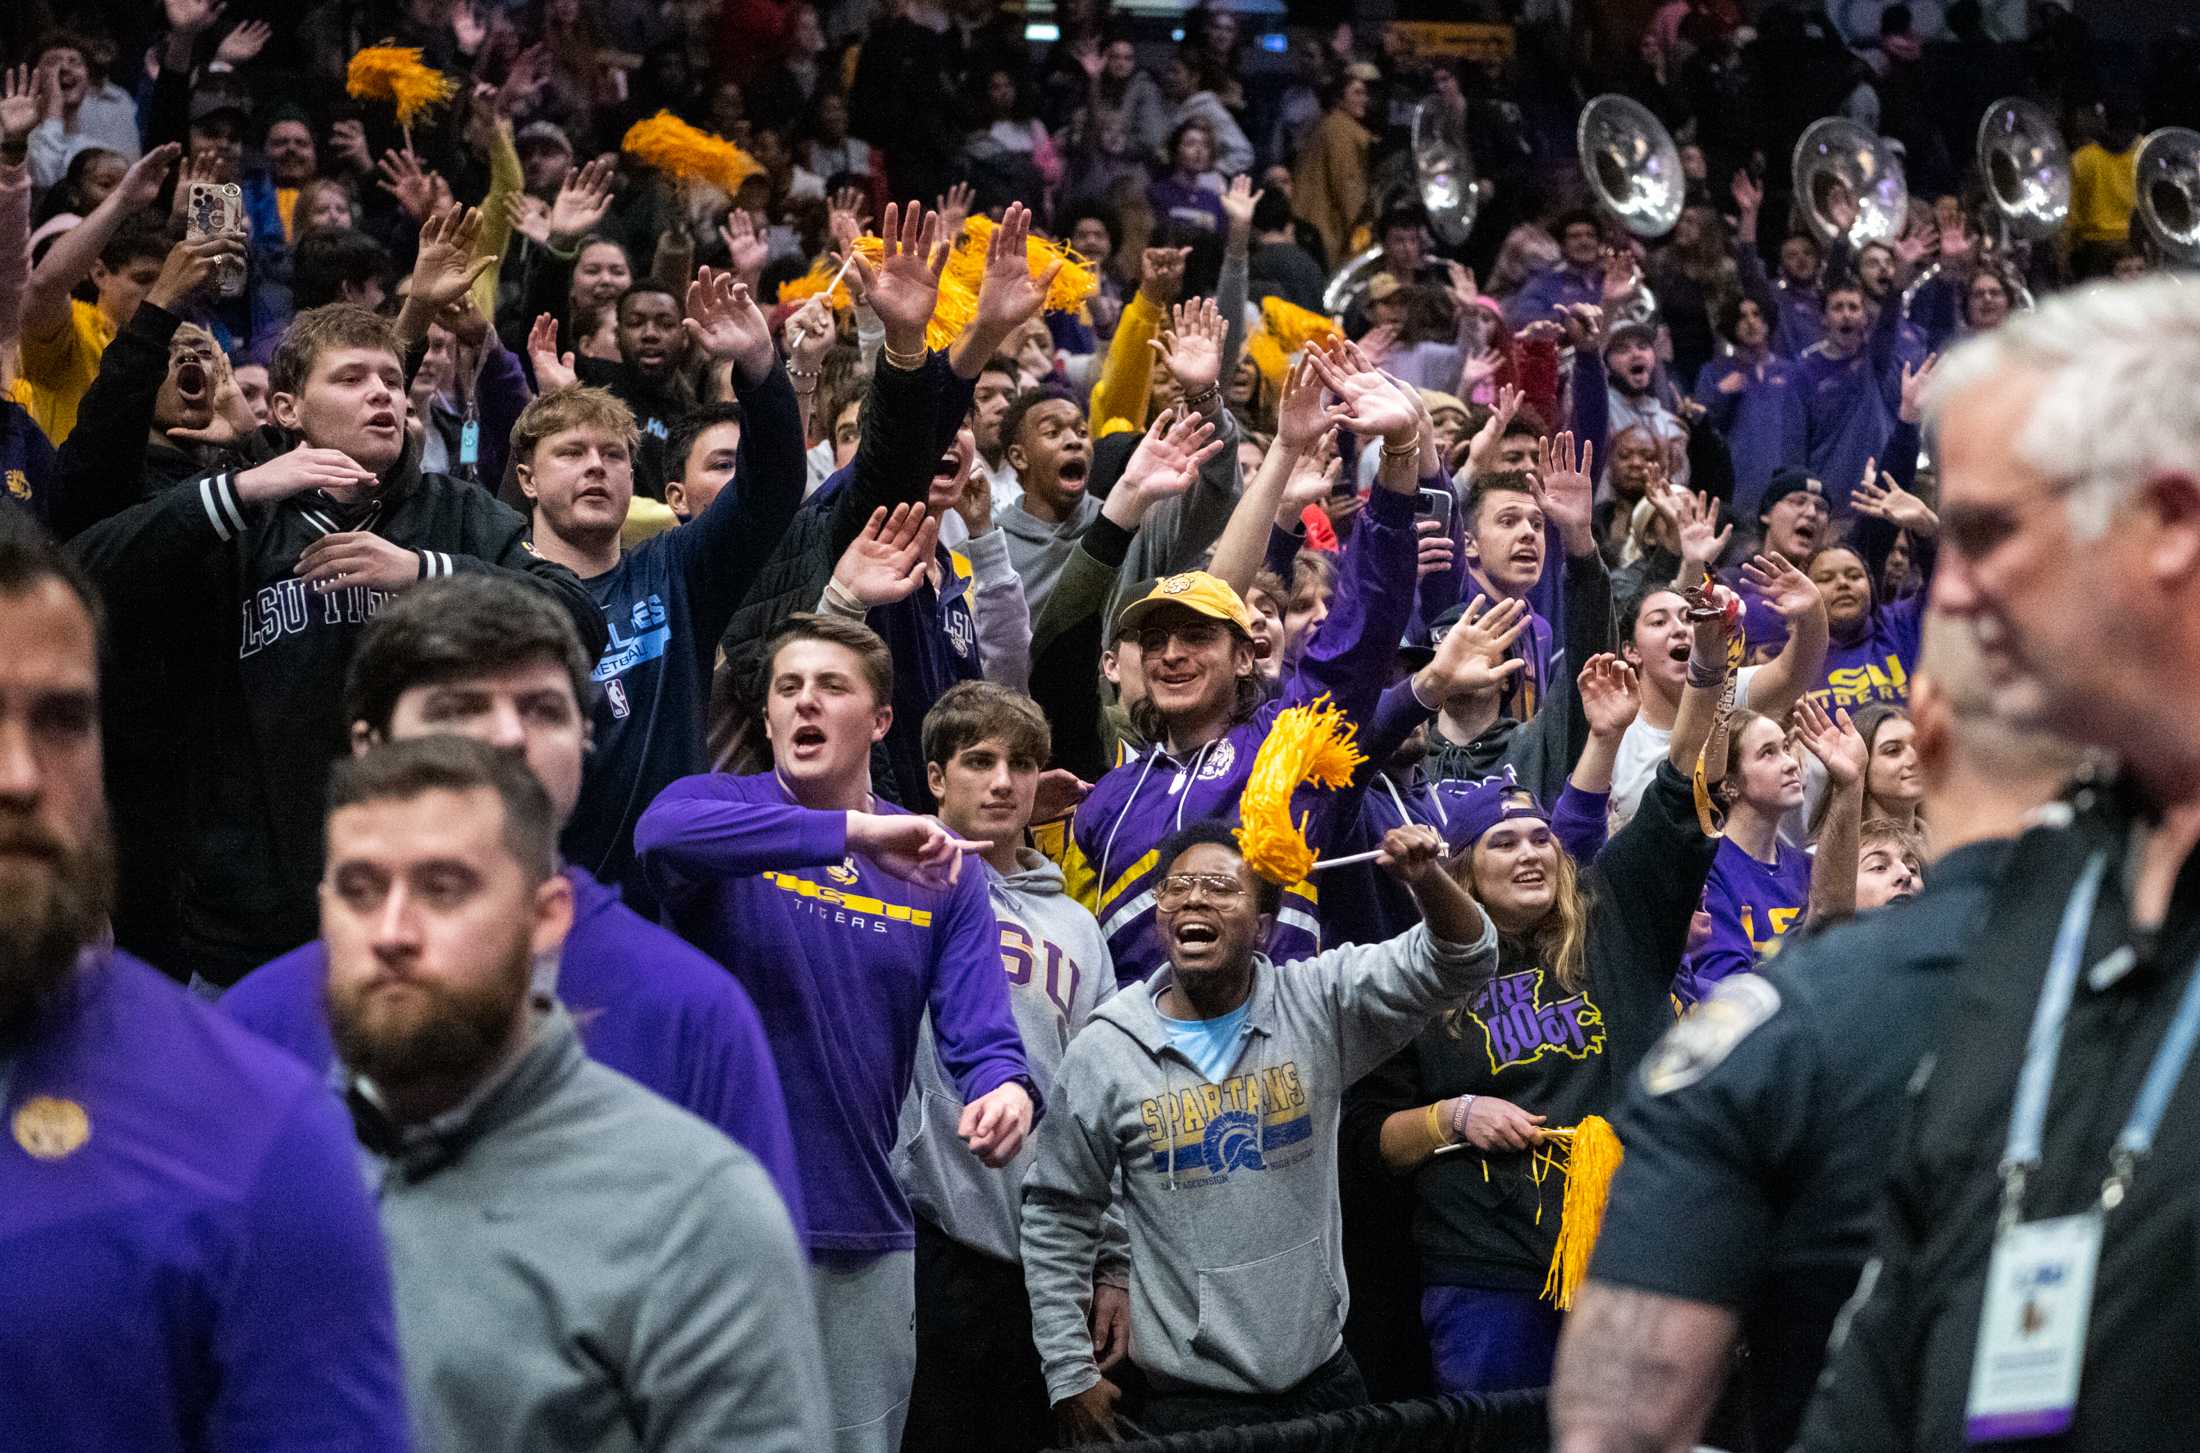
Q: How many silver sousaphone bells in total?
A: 5